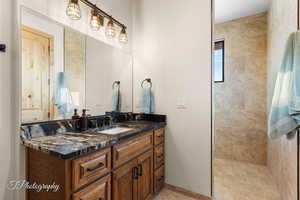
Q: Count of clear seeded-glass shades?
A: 4